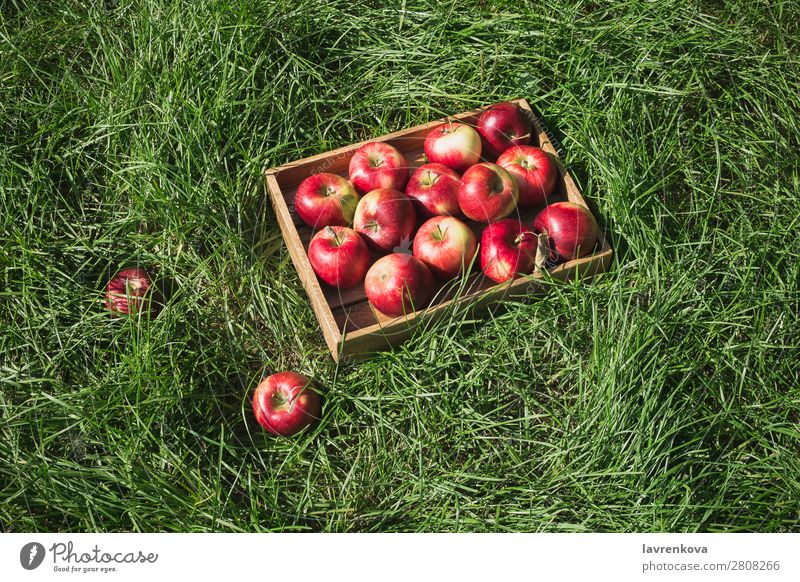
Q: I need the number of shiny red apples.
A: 15